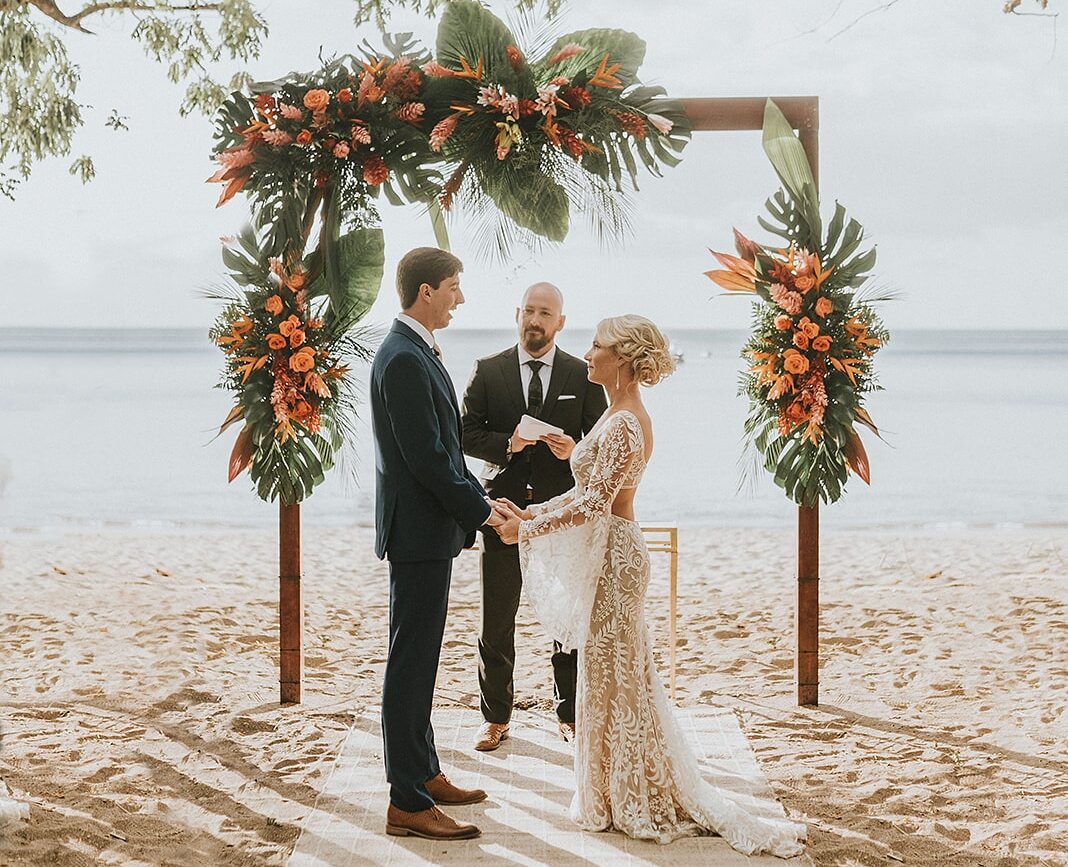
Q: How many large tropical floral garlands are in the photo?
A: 3